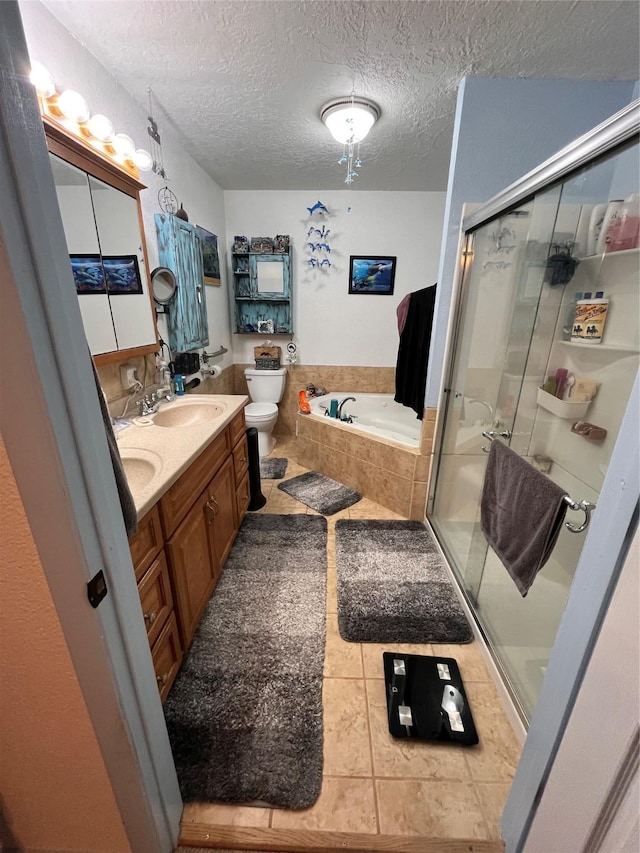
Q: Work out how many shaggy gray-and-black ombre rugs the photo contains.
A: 4